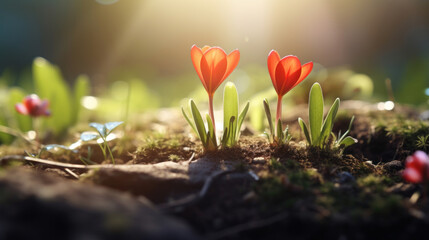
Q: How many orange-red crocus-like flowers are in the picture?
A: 2